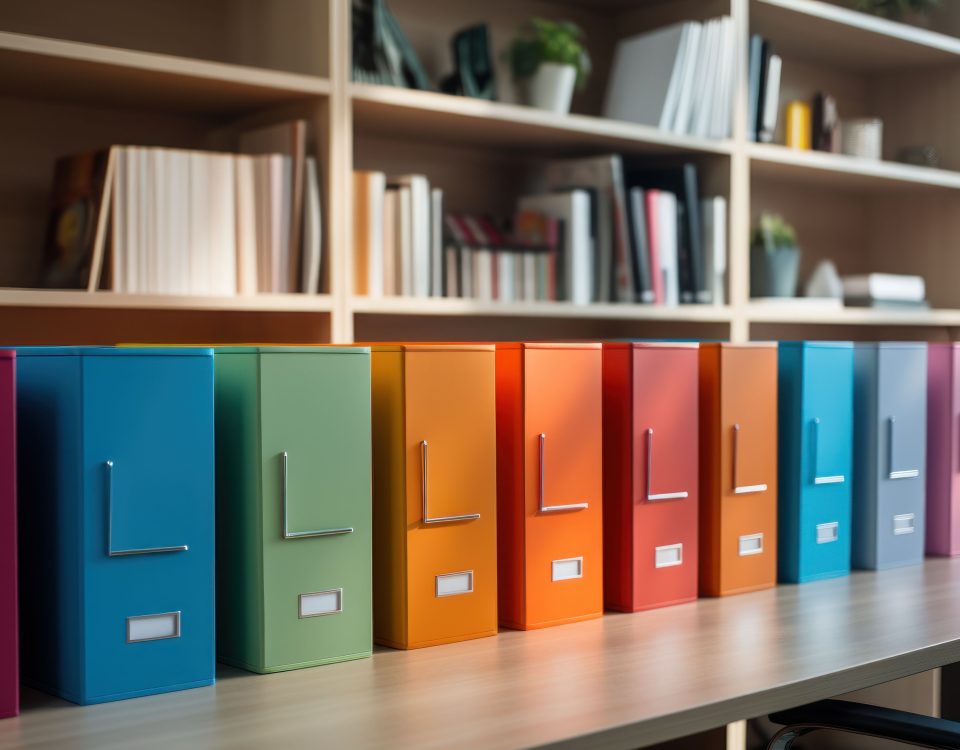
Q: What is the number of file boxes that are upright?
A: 10